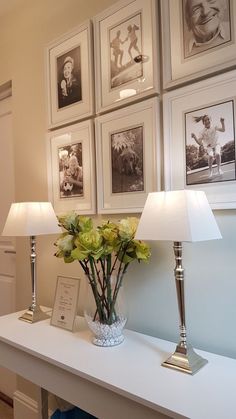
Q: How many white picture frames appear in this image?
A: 6